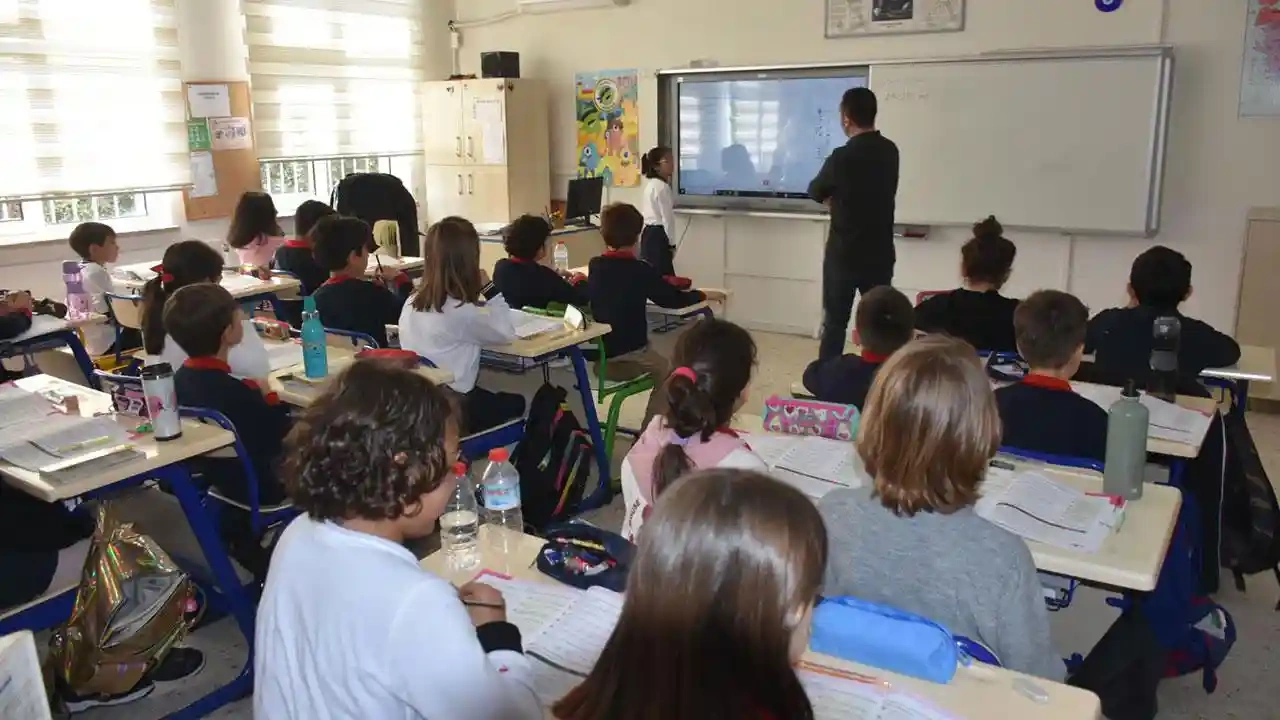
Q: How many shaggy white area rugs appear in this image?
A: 0